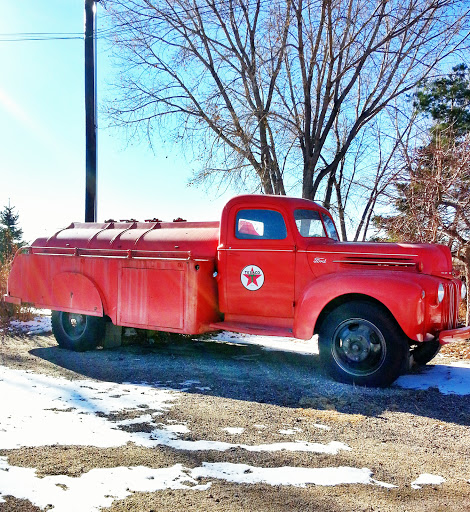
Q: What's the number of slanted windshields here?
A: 2